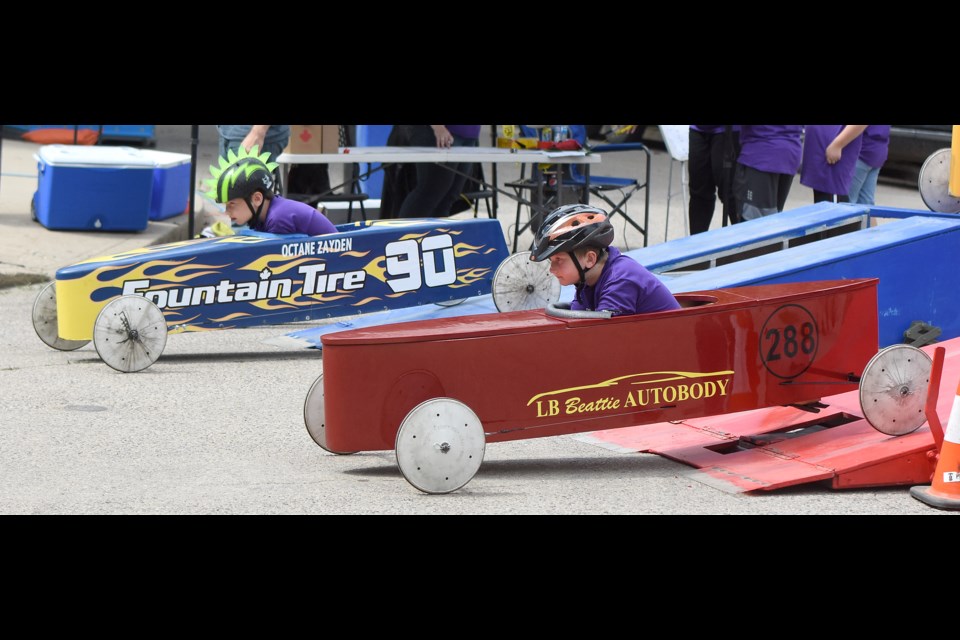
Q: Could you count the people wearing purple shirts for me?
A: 7